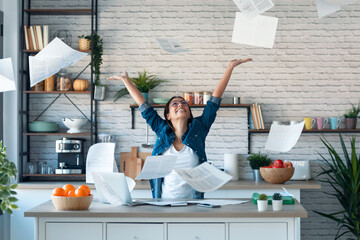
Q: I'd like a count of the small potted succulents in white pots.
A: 2